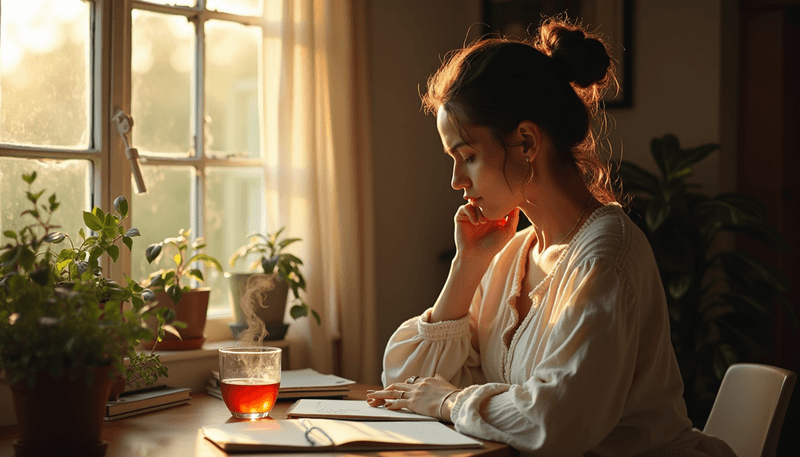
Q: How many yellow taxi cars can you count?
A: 0